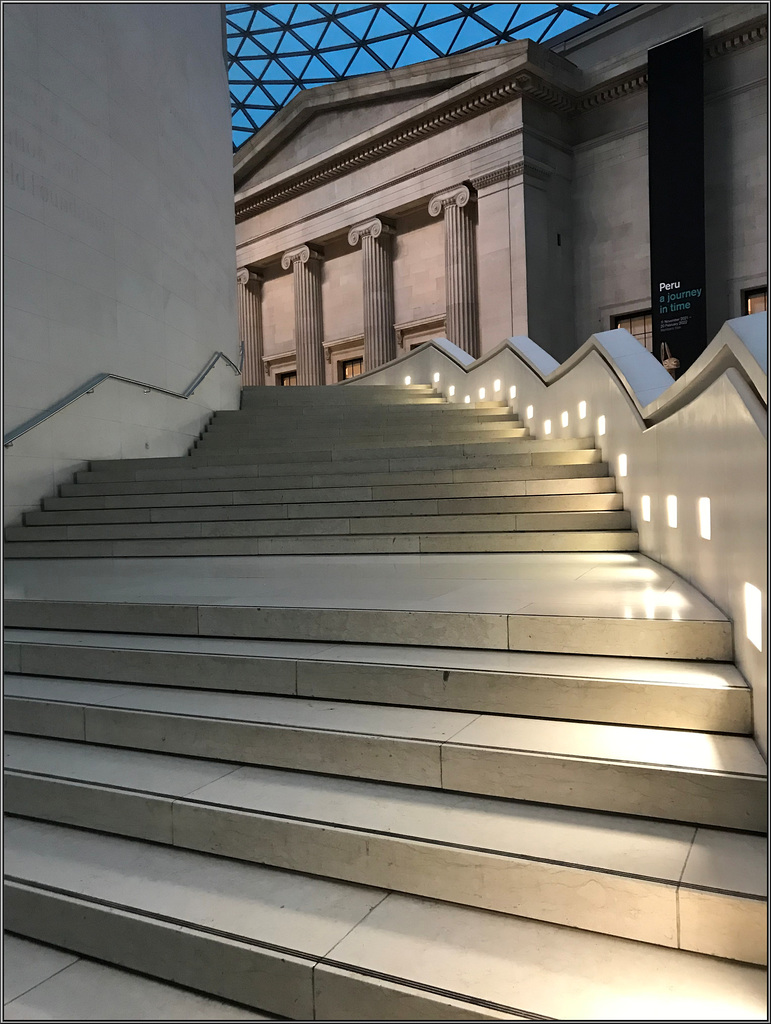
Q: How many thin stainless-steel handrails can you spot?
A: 1